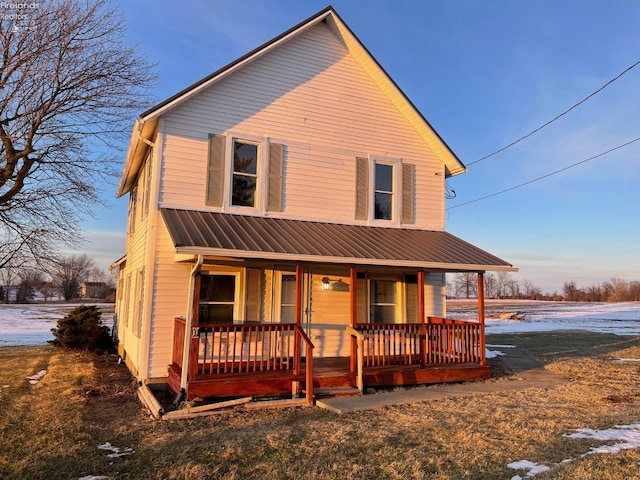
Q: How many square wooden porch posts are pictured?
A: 5